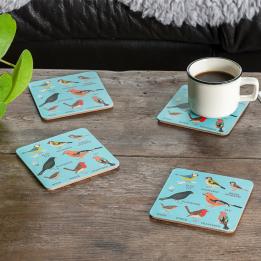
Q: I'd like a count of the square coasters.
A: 4